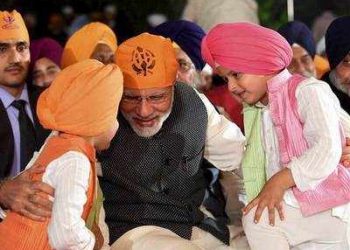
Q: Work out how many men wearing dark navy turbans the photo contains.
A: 3